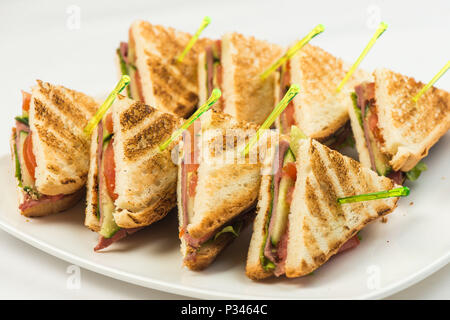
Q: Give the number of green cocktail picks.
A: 8